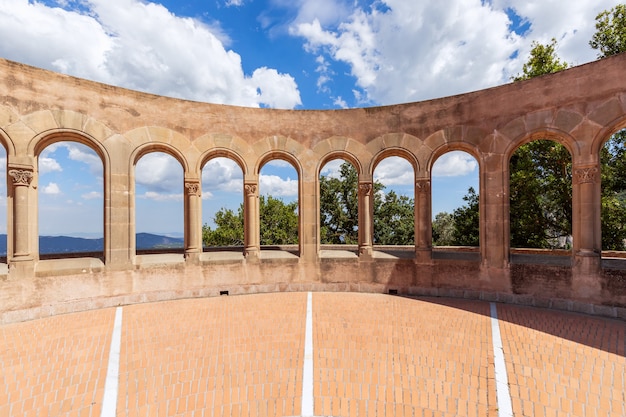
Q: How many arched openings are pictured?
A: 10